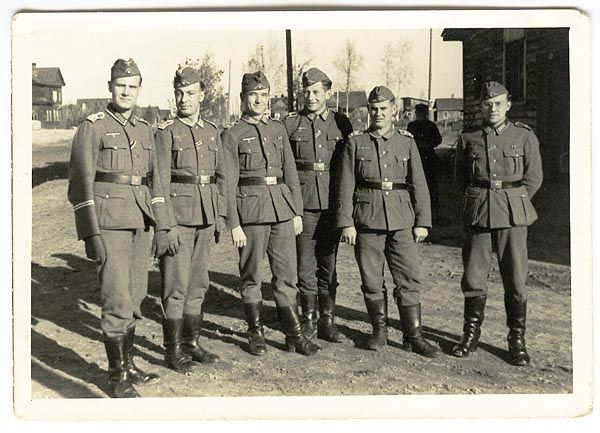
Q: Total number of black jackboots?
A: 12